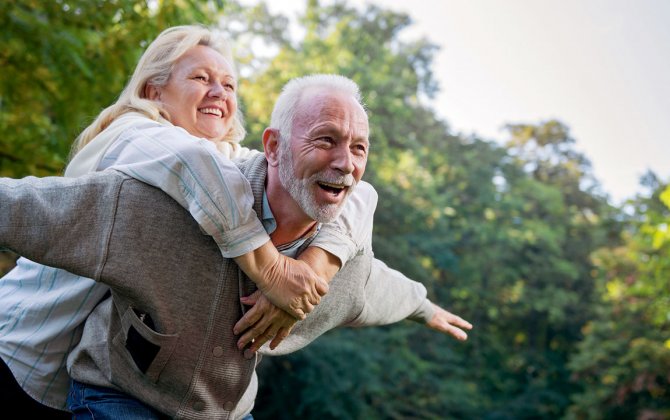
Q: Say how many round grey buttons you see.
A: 4